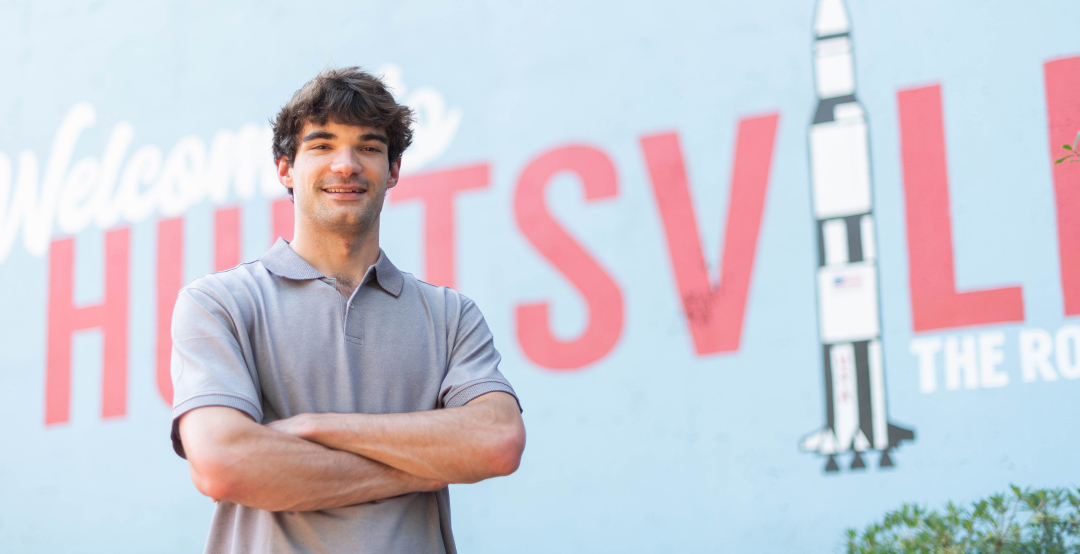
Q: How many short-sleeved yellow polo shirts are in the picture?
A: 0